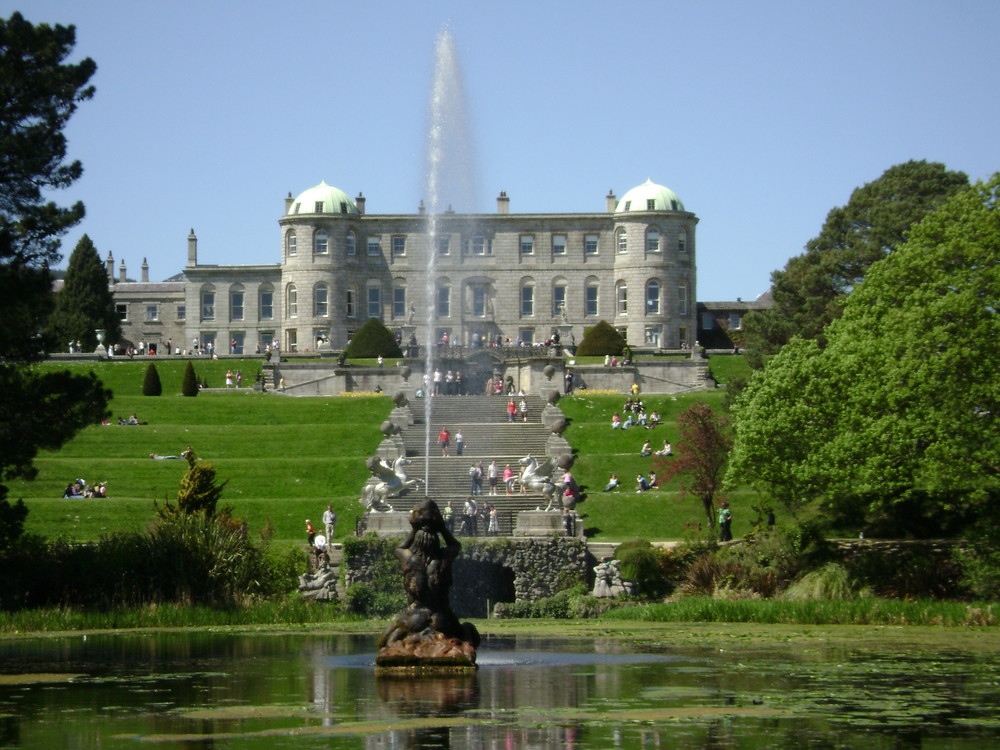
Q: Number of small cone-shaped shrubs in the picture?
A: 2